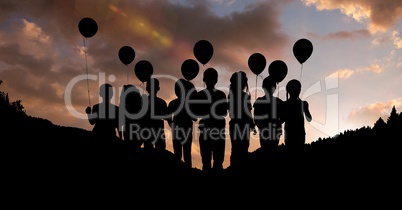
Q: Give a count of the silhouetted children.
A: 8